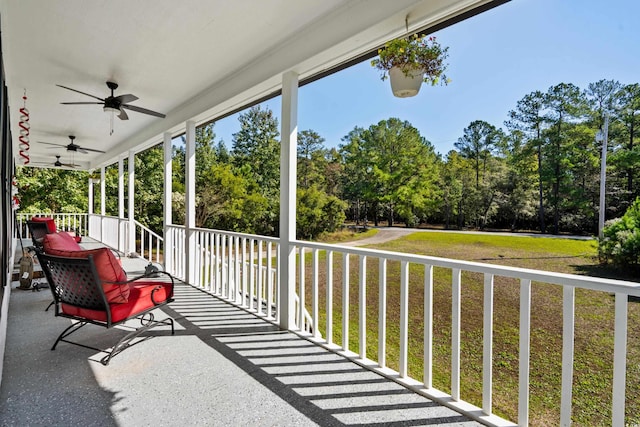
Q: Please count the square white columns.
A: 7